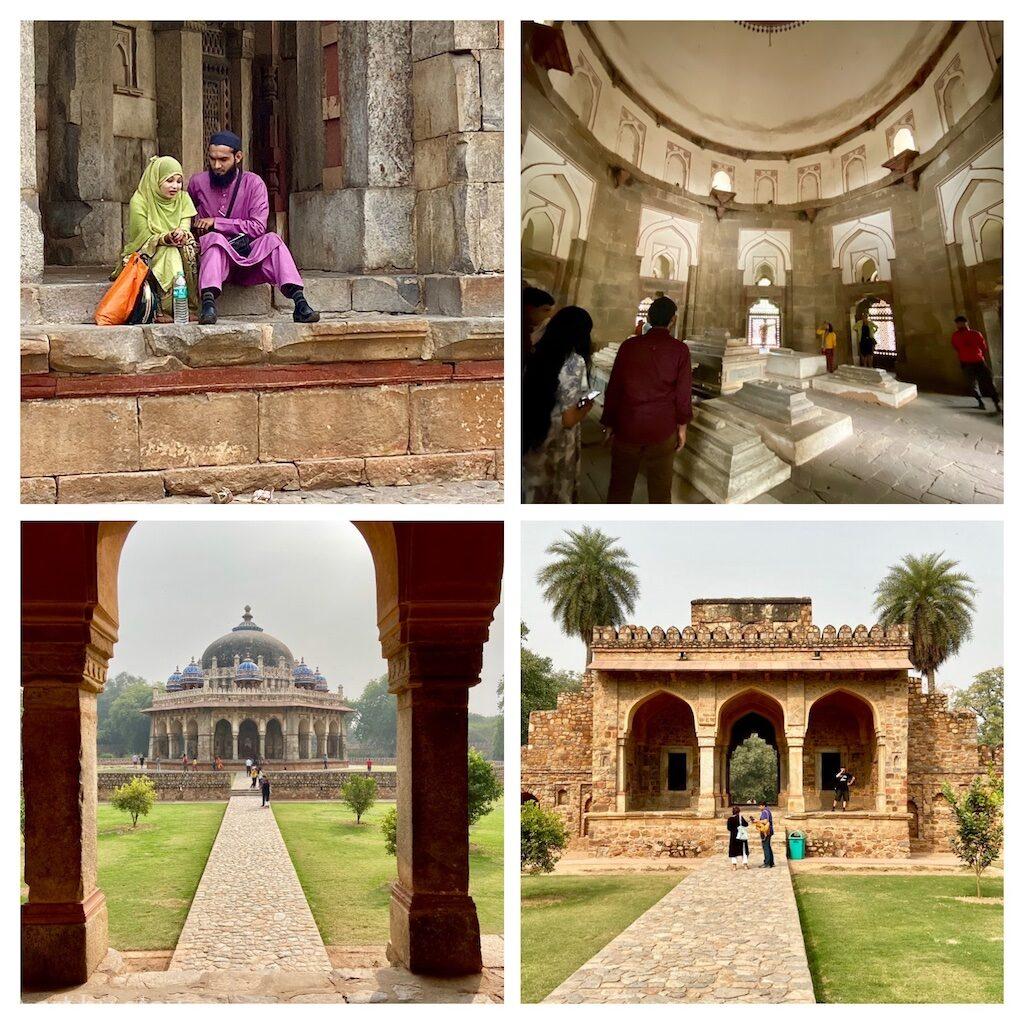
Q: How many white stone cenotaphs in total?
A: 6